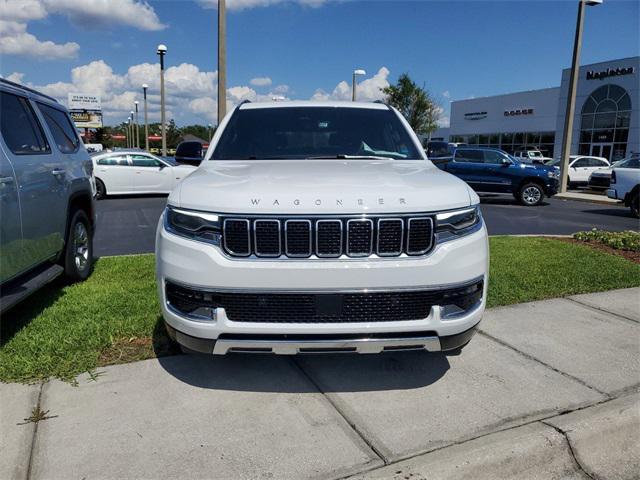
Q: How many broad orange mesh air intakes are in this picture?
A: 0